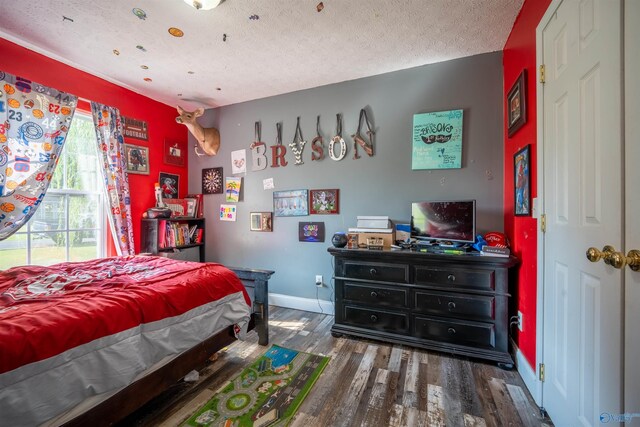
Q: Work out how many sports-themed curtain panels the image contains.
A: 2